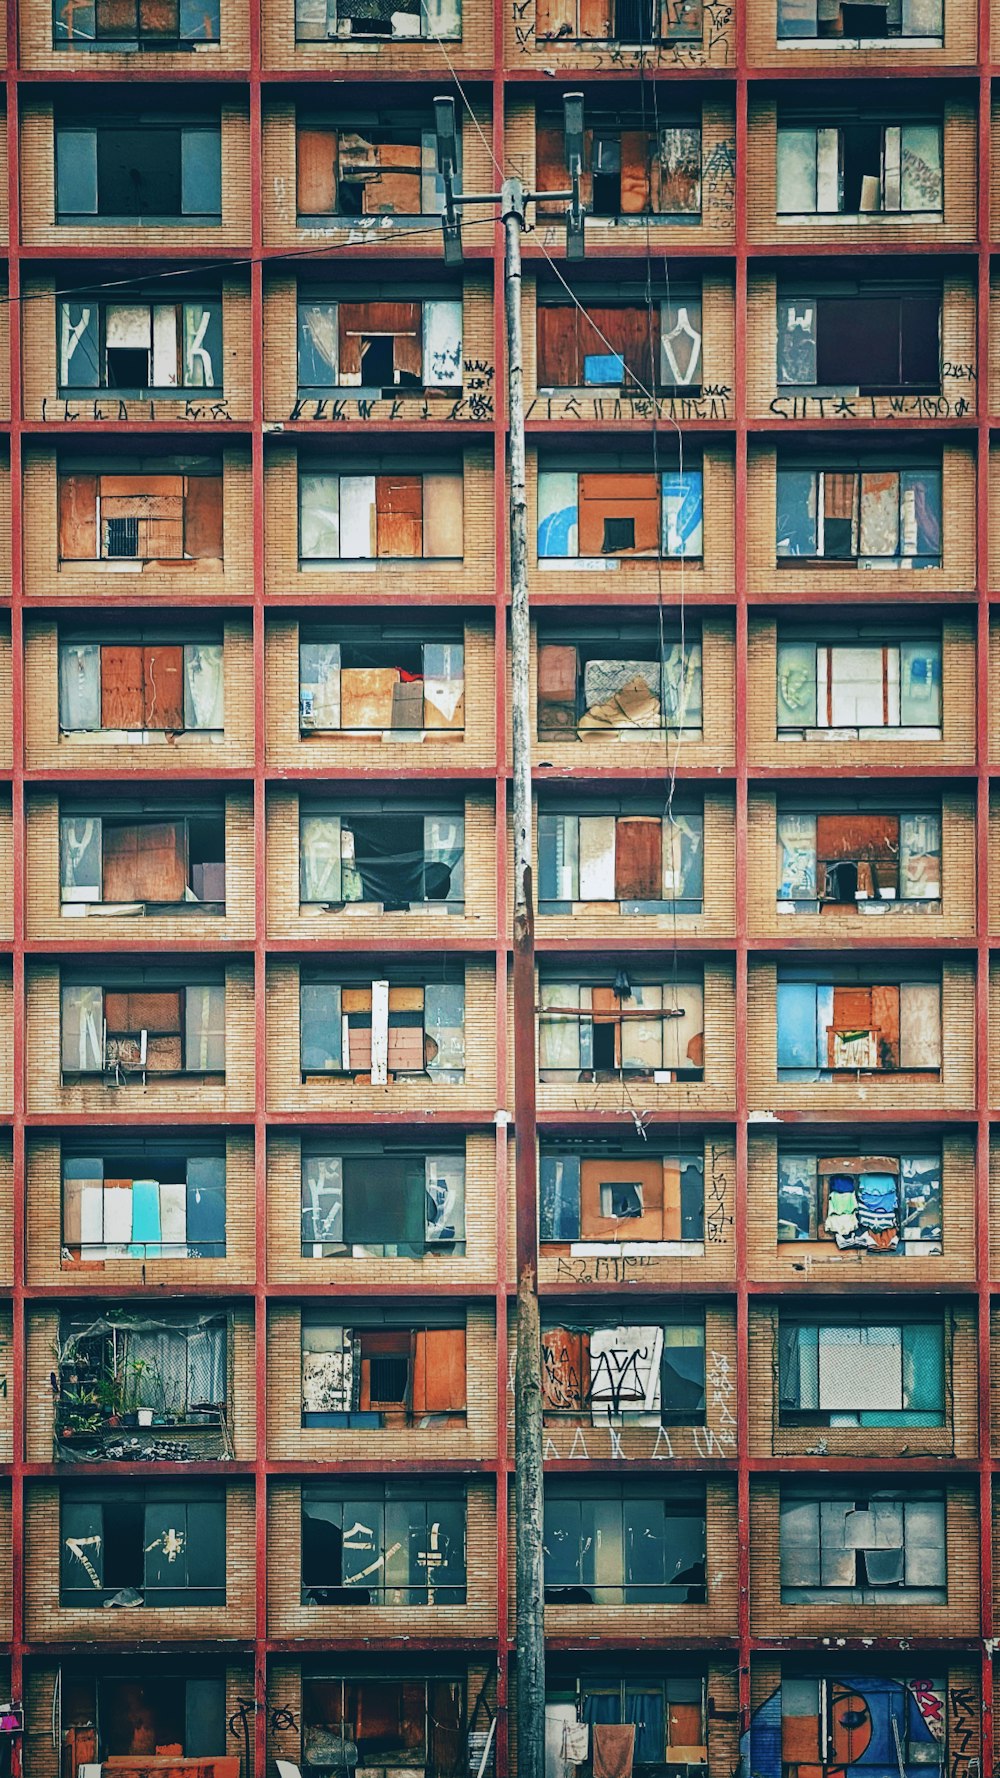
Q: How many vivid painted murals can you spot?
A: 1